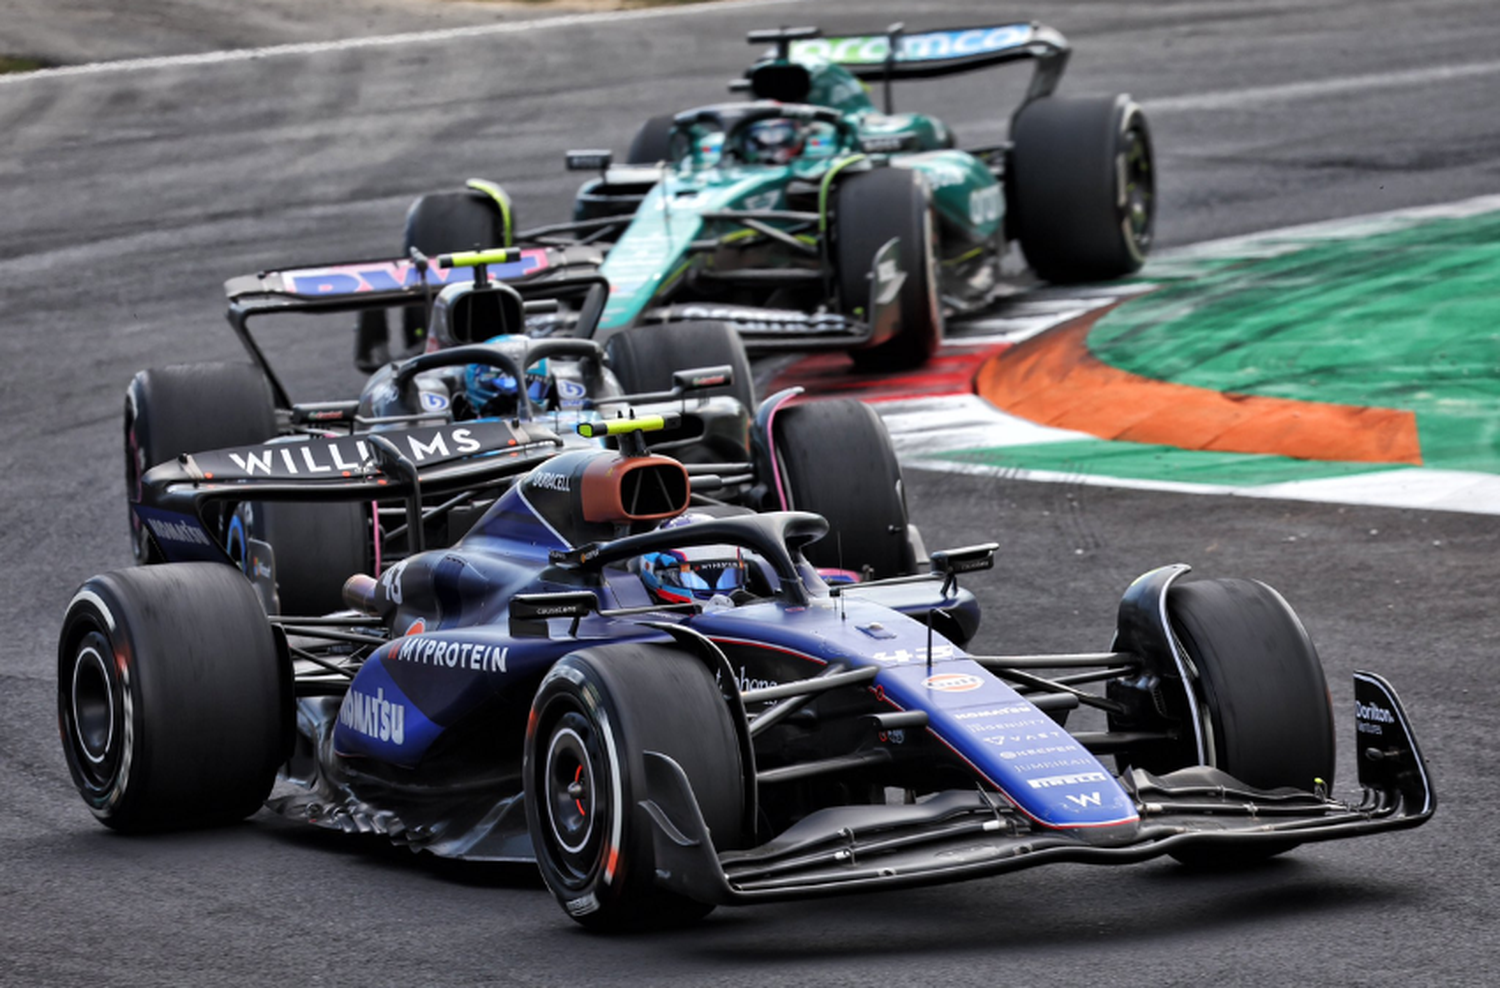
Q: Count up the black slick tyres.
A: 11